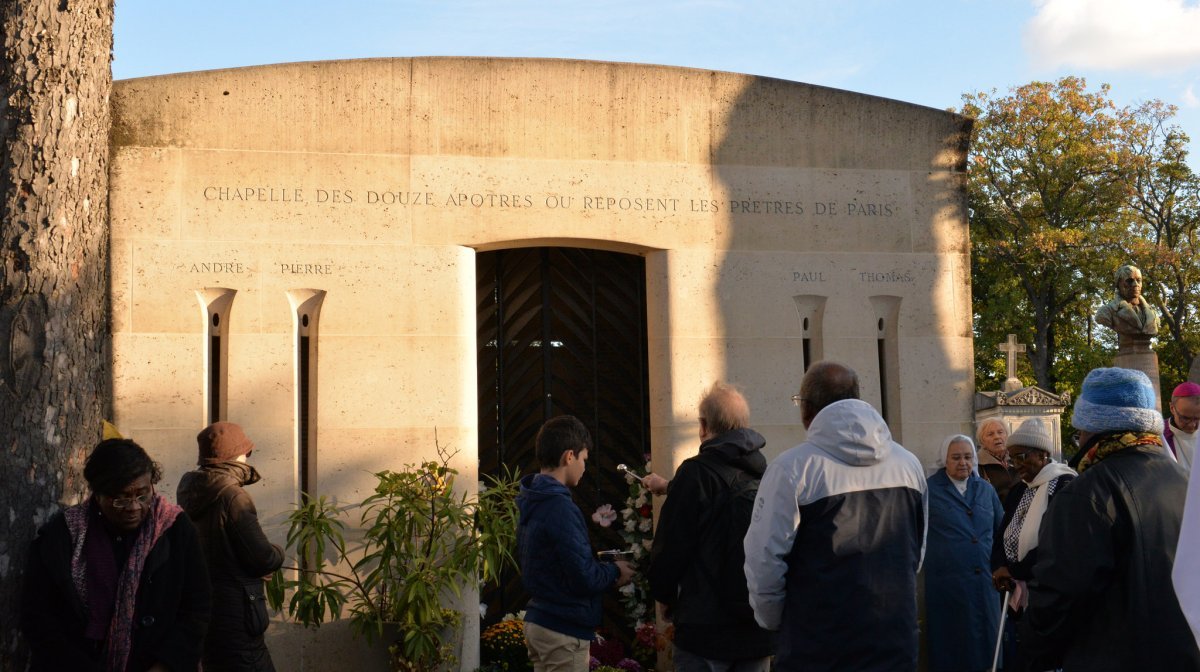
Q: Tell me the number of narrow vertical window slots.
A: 4